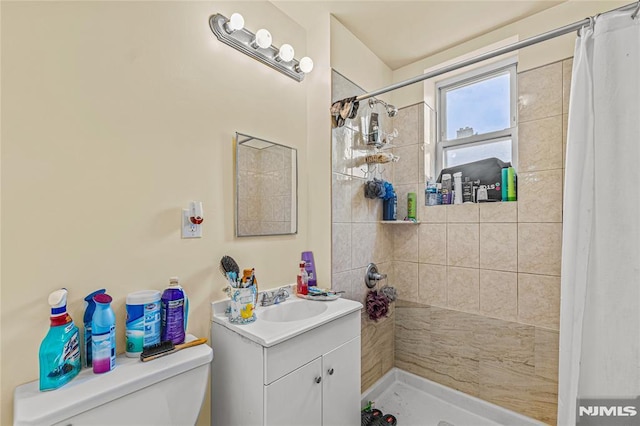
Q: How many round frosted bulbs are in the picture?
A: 4